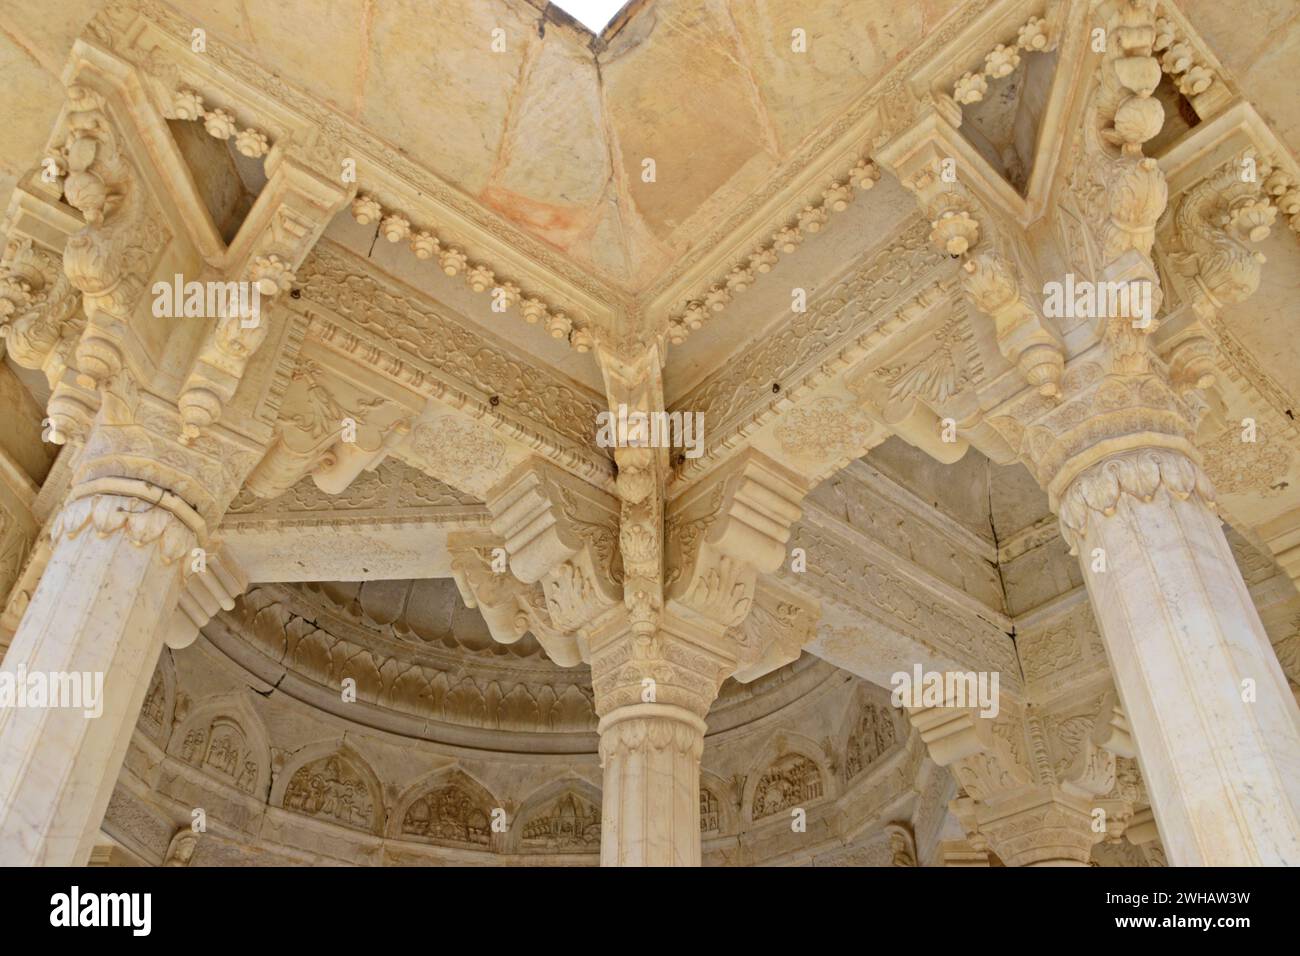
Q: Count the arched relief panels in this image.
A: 8